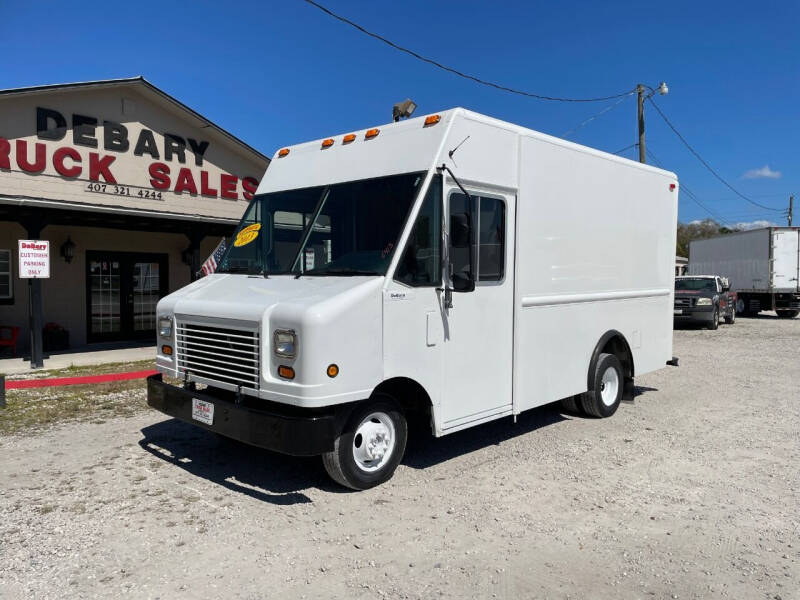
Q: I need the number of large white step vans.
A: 1